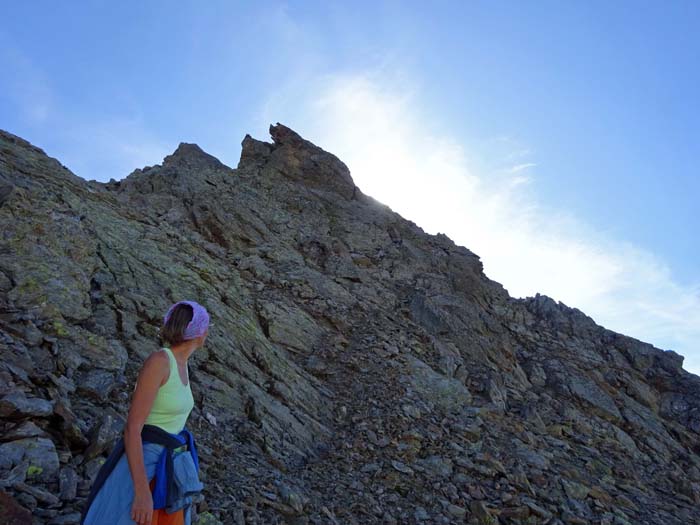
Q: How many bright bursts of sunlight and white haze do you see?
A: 1